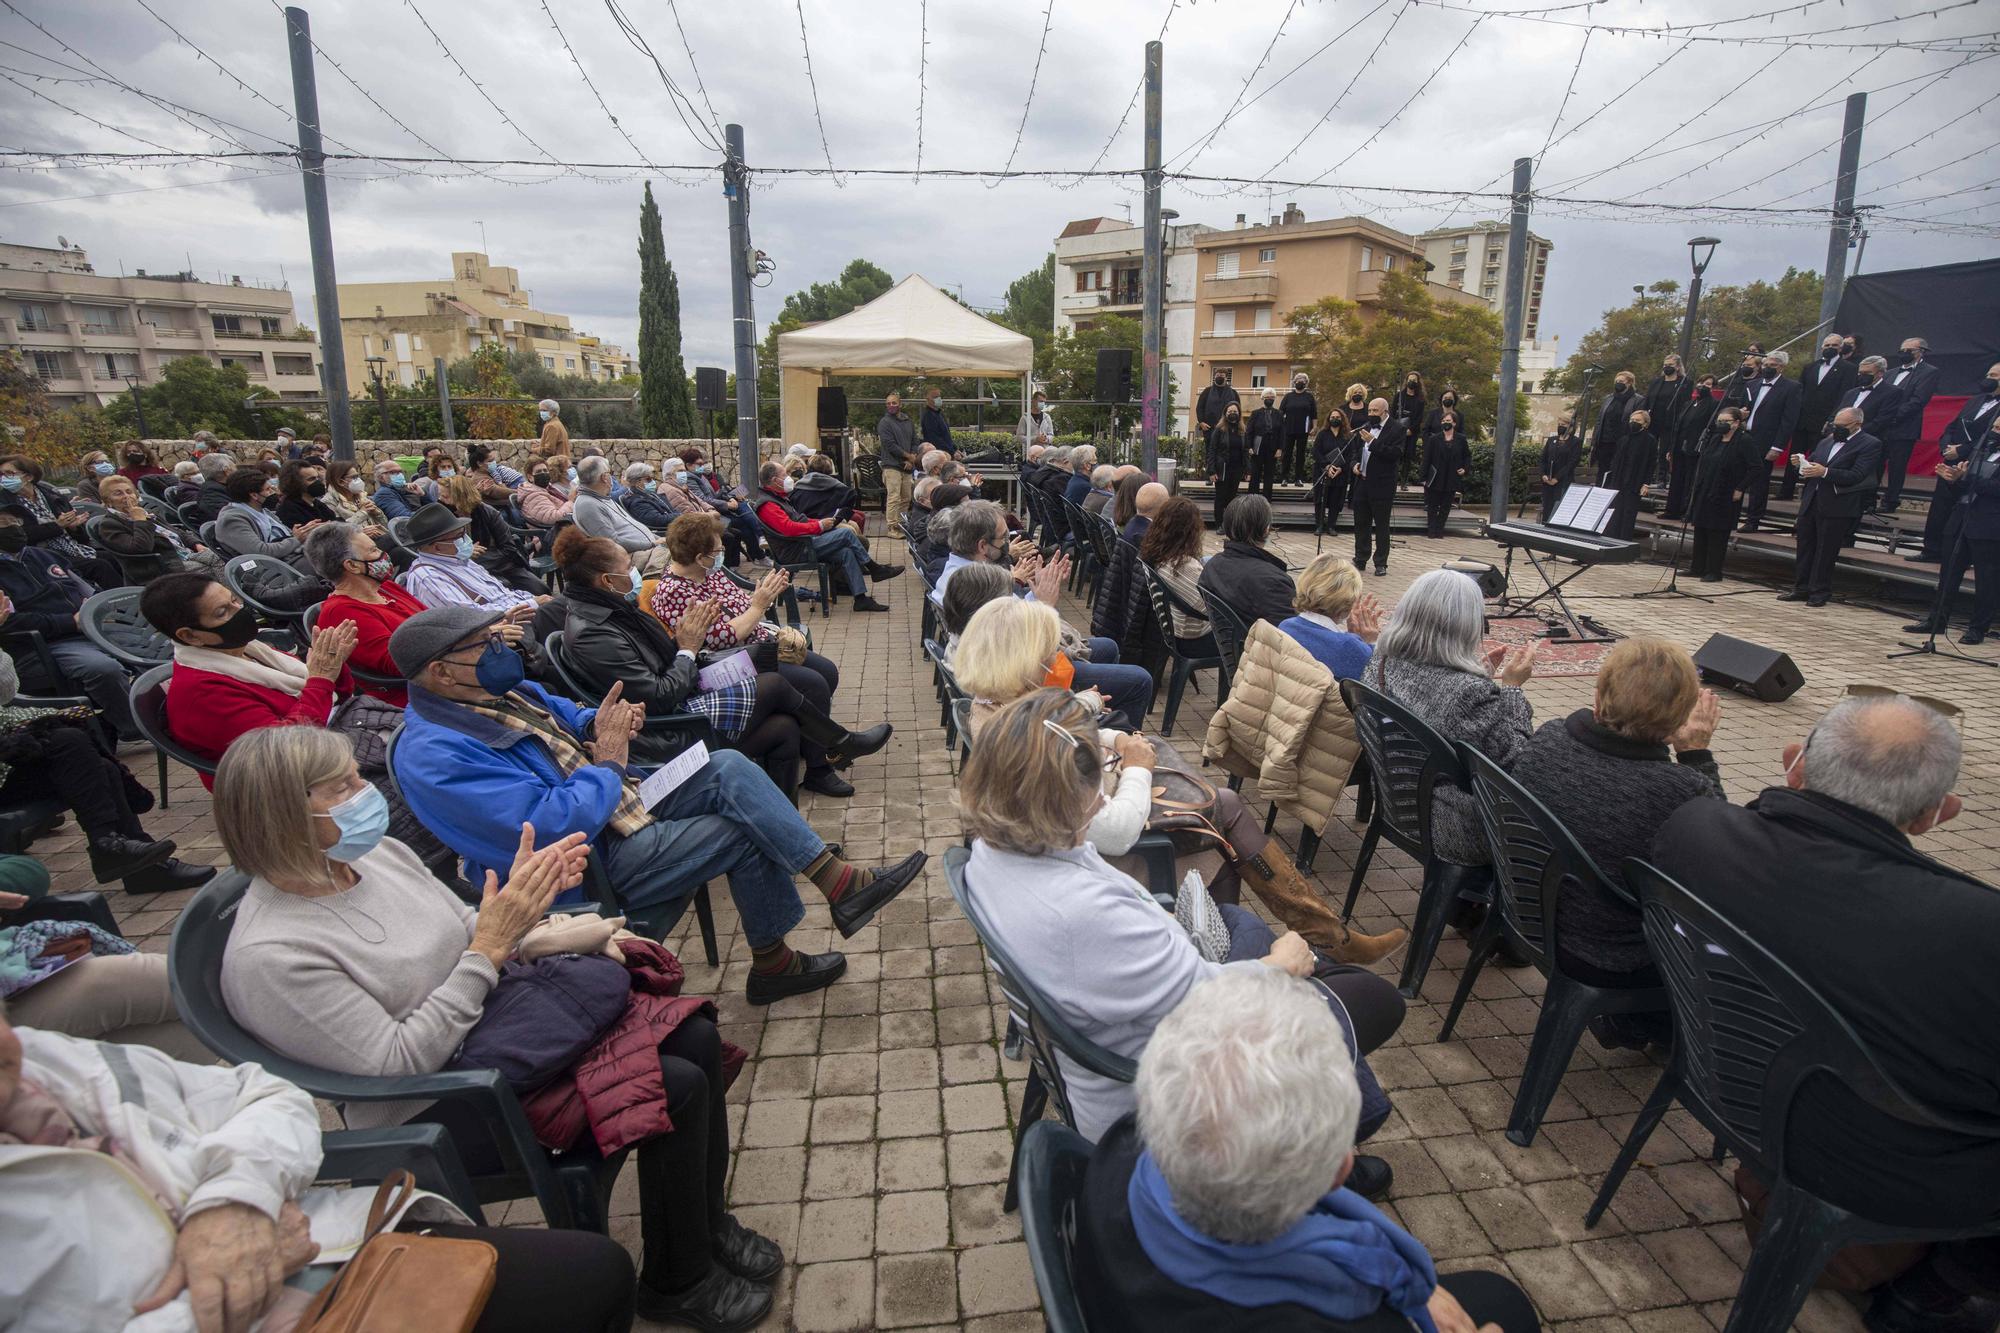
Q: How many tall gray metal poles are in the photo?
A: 5